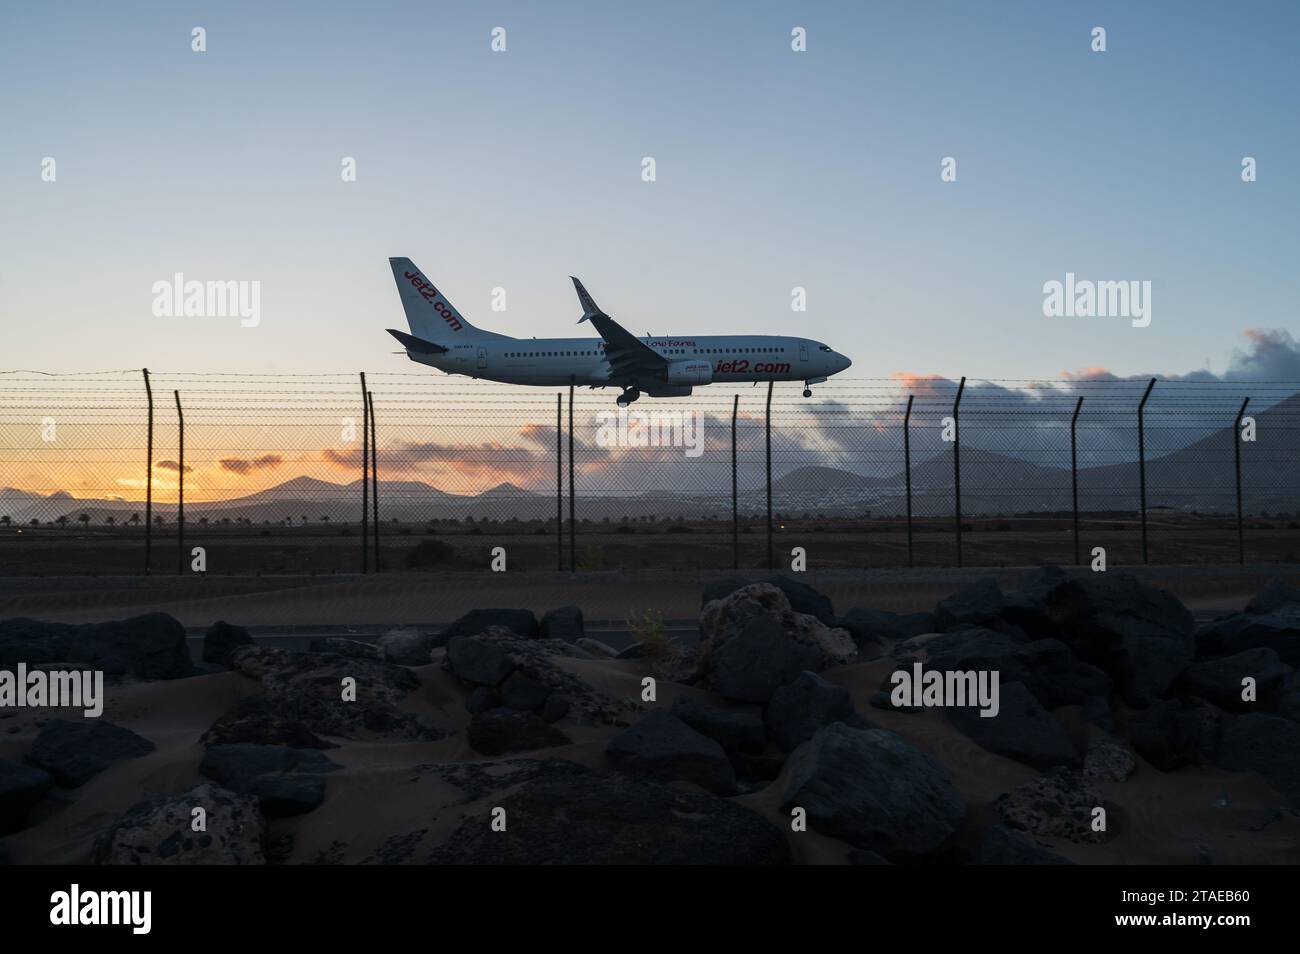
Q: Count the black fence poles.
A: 13